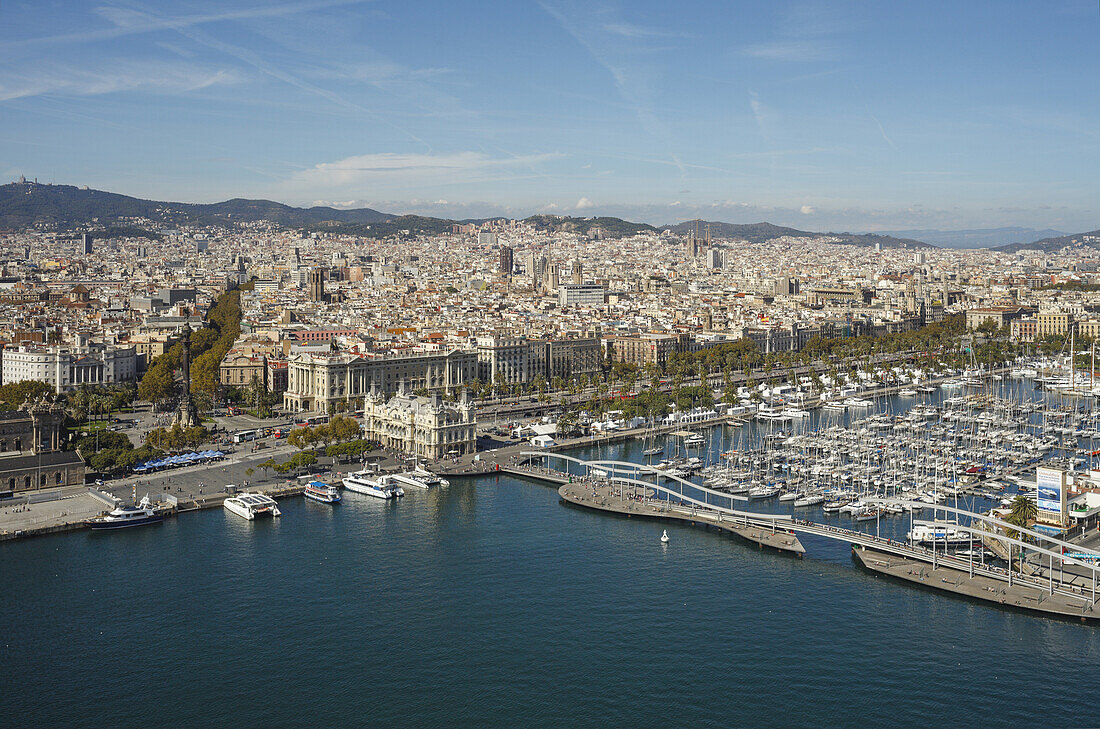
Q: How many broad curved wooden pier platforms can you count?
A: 2